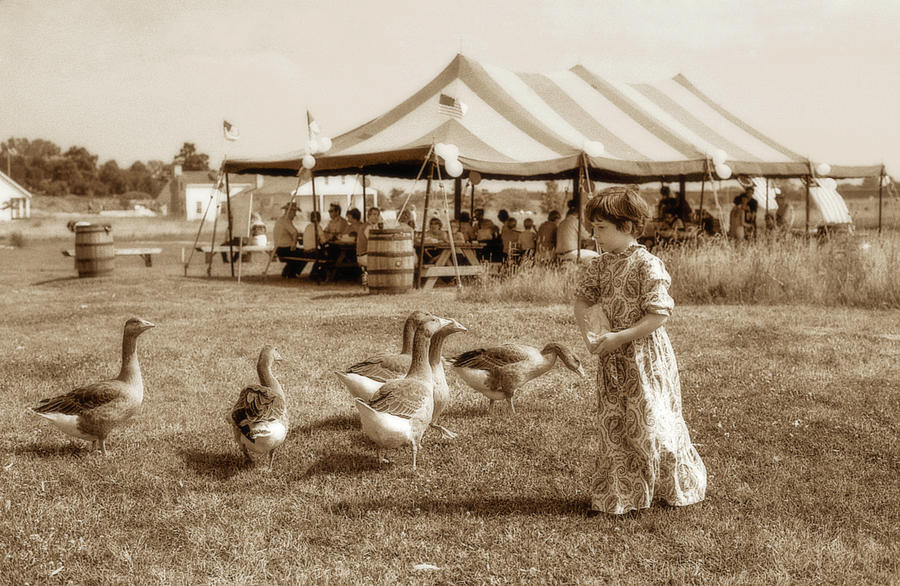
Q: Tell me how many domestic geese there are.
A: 6